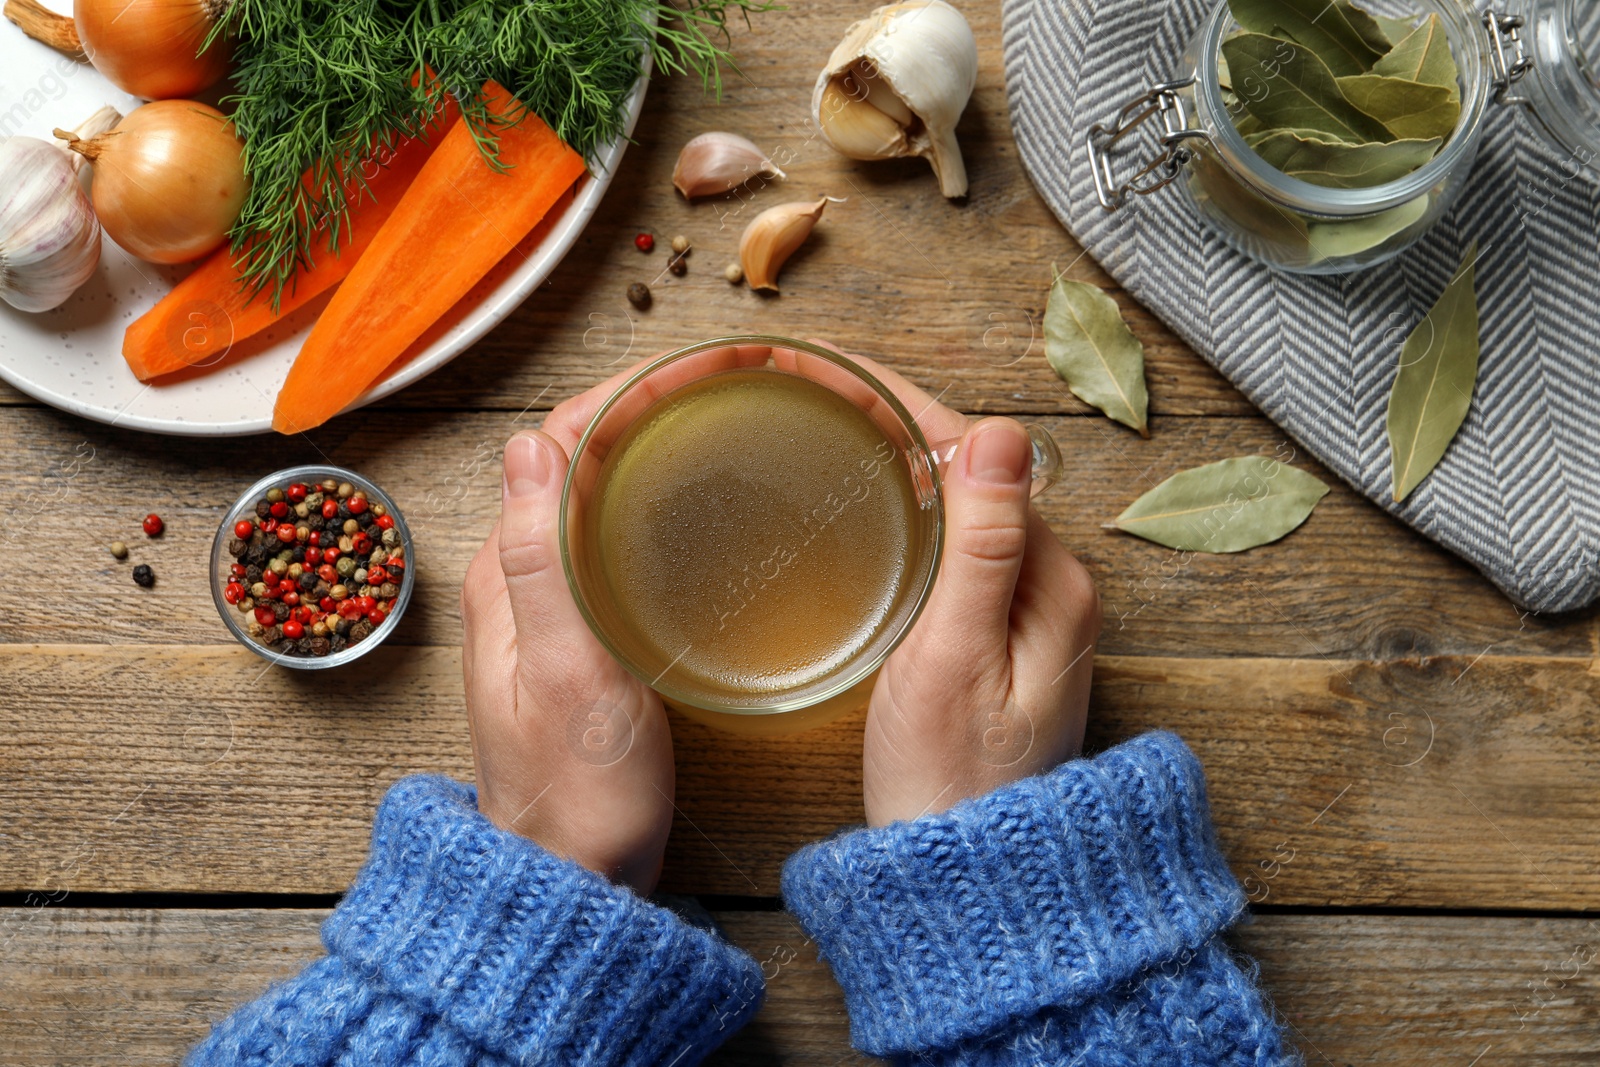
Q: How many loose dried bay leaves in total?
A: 3